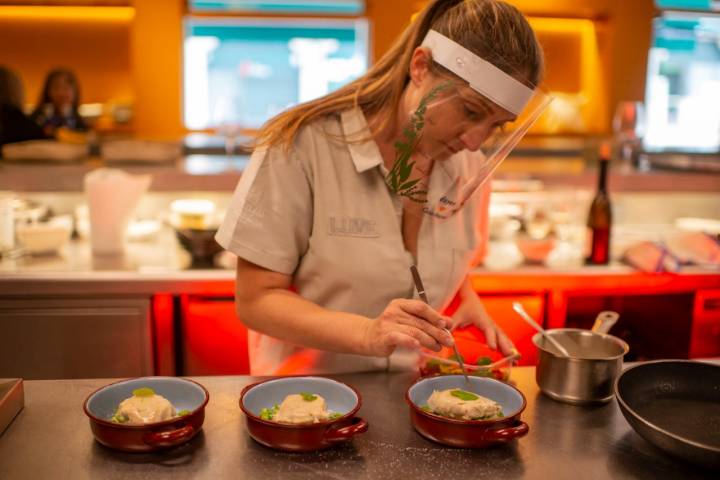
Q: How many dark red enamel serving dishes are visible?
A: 3